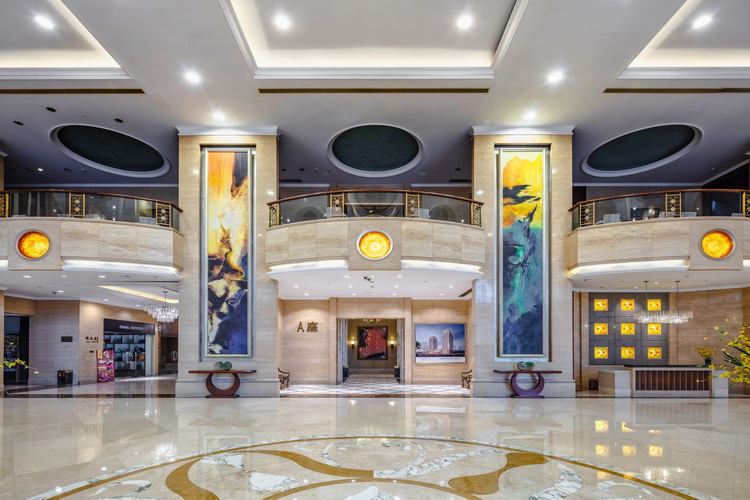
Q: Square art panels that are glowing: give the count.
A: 9